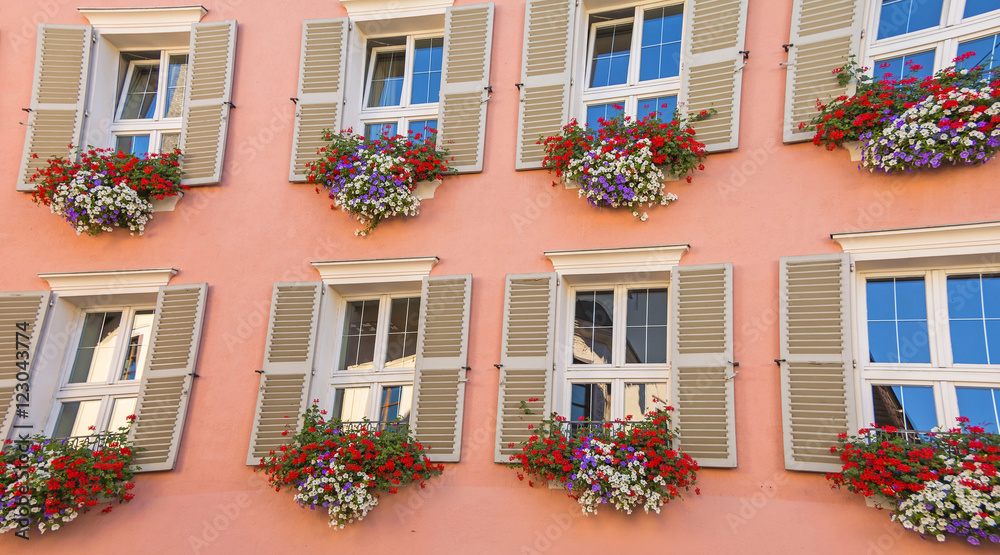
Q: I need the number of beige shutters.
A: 14